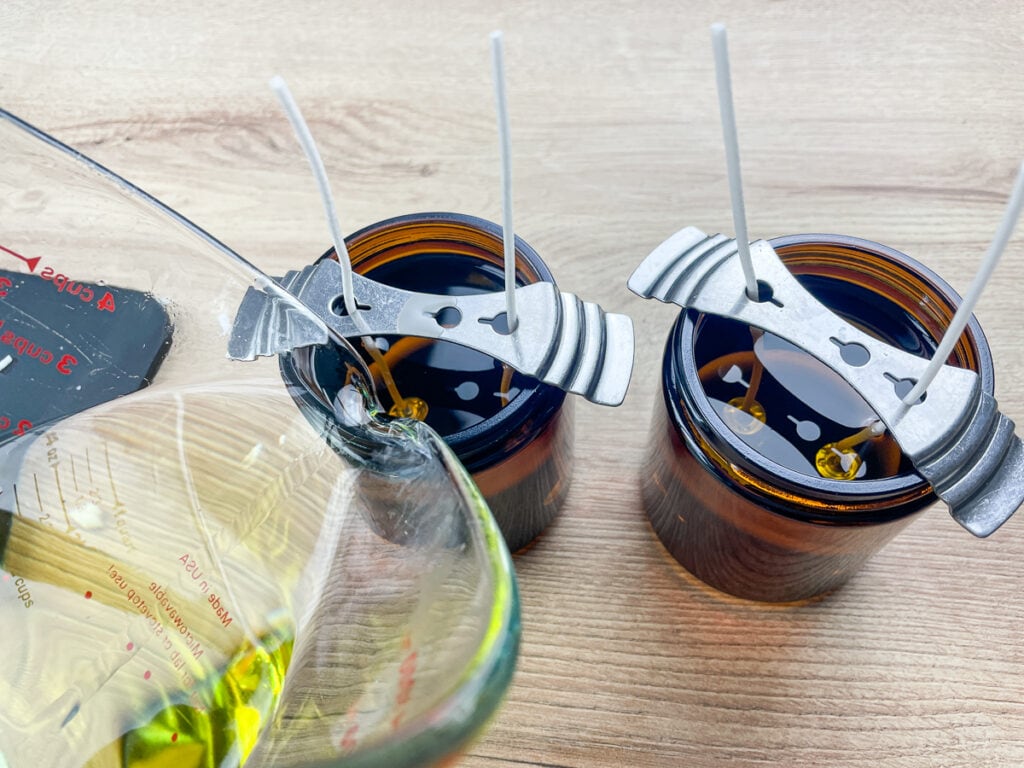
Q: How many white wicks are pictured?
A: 4